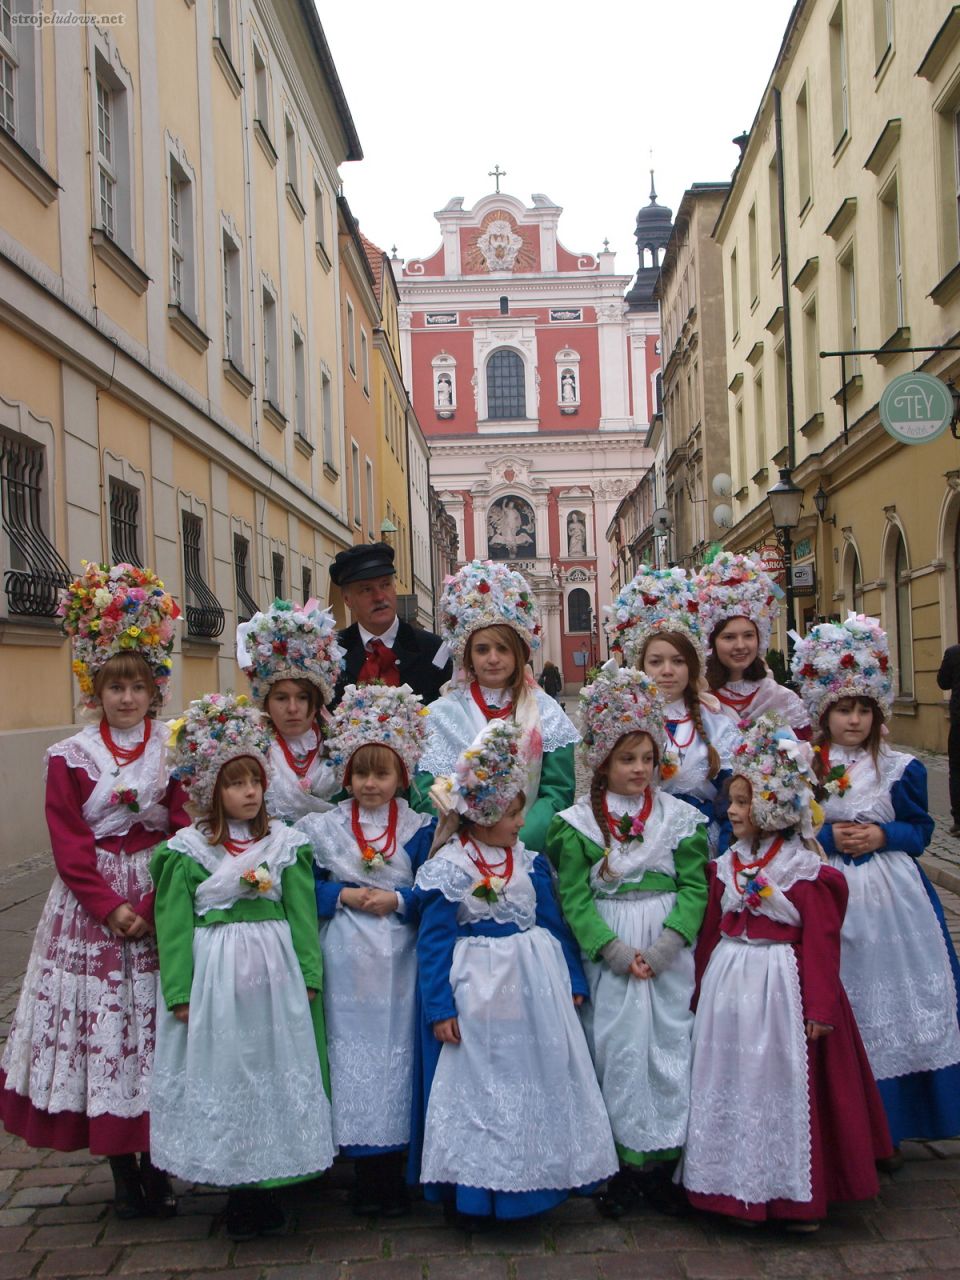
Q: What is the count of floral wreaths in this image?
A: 11